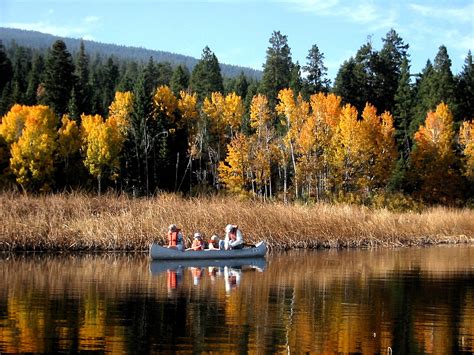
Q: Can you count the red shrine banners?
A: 0